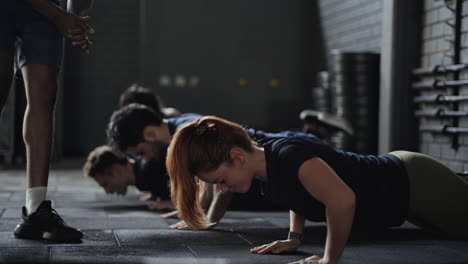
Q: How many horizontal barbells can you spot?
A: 5